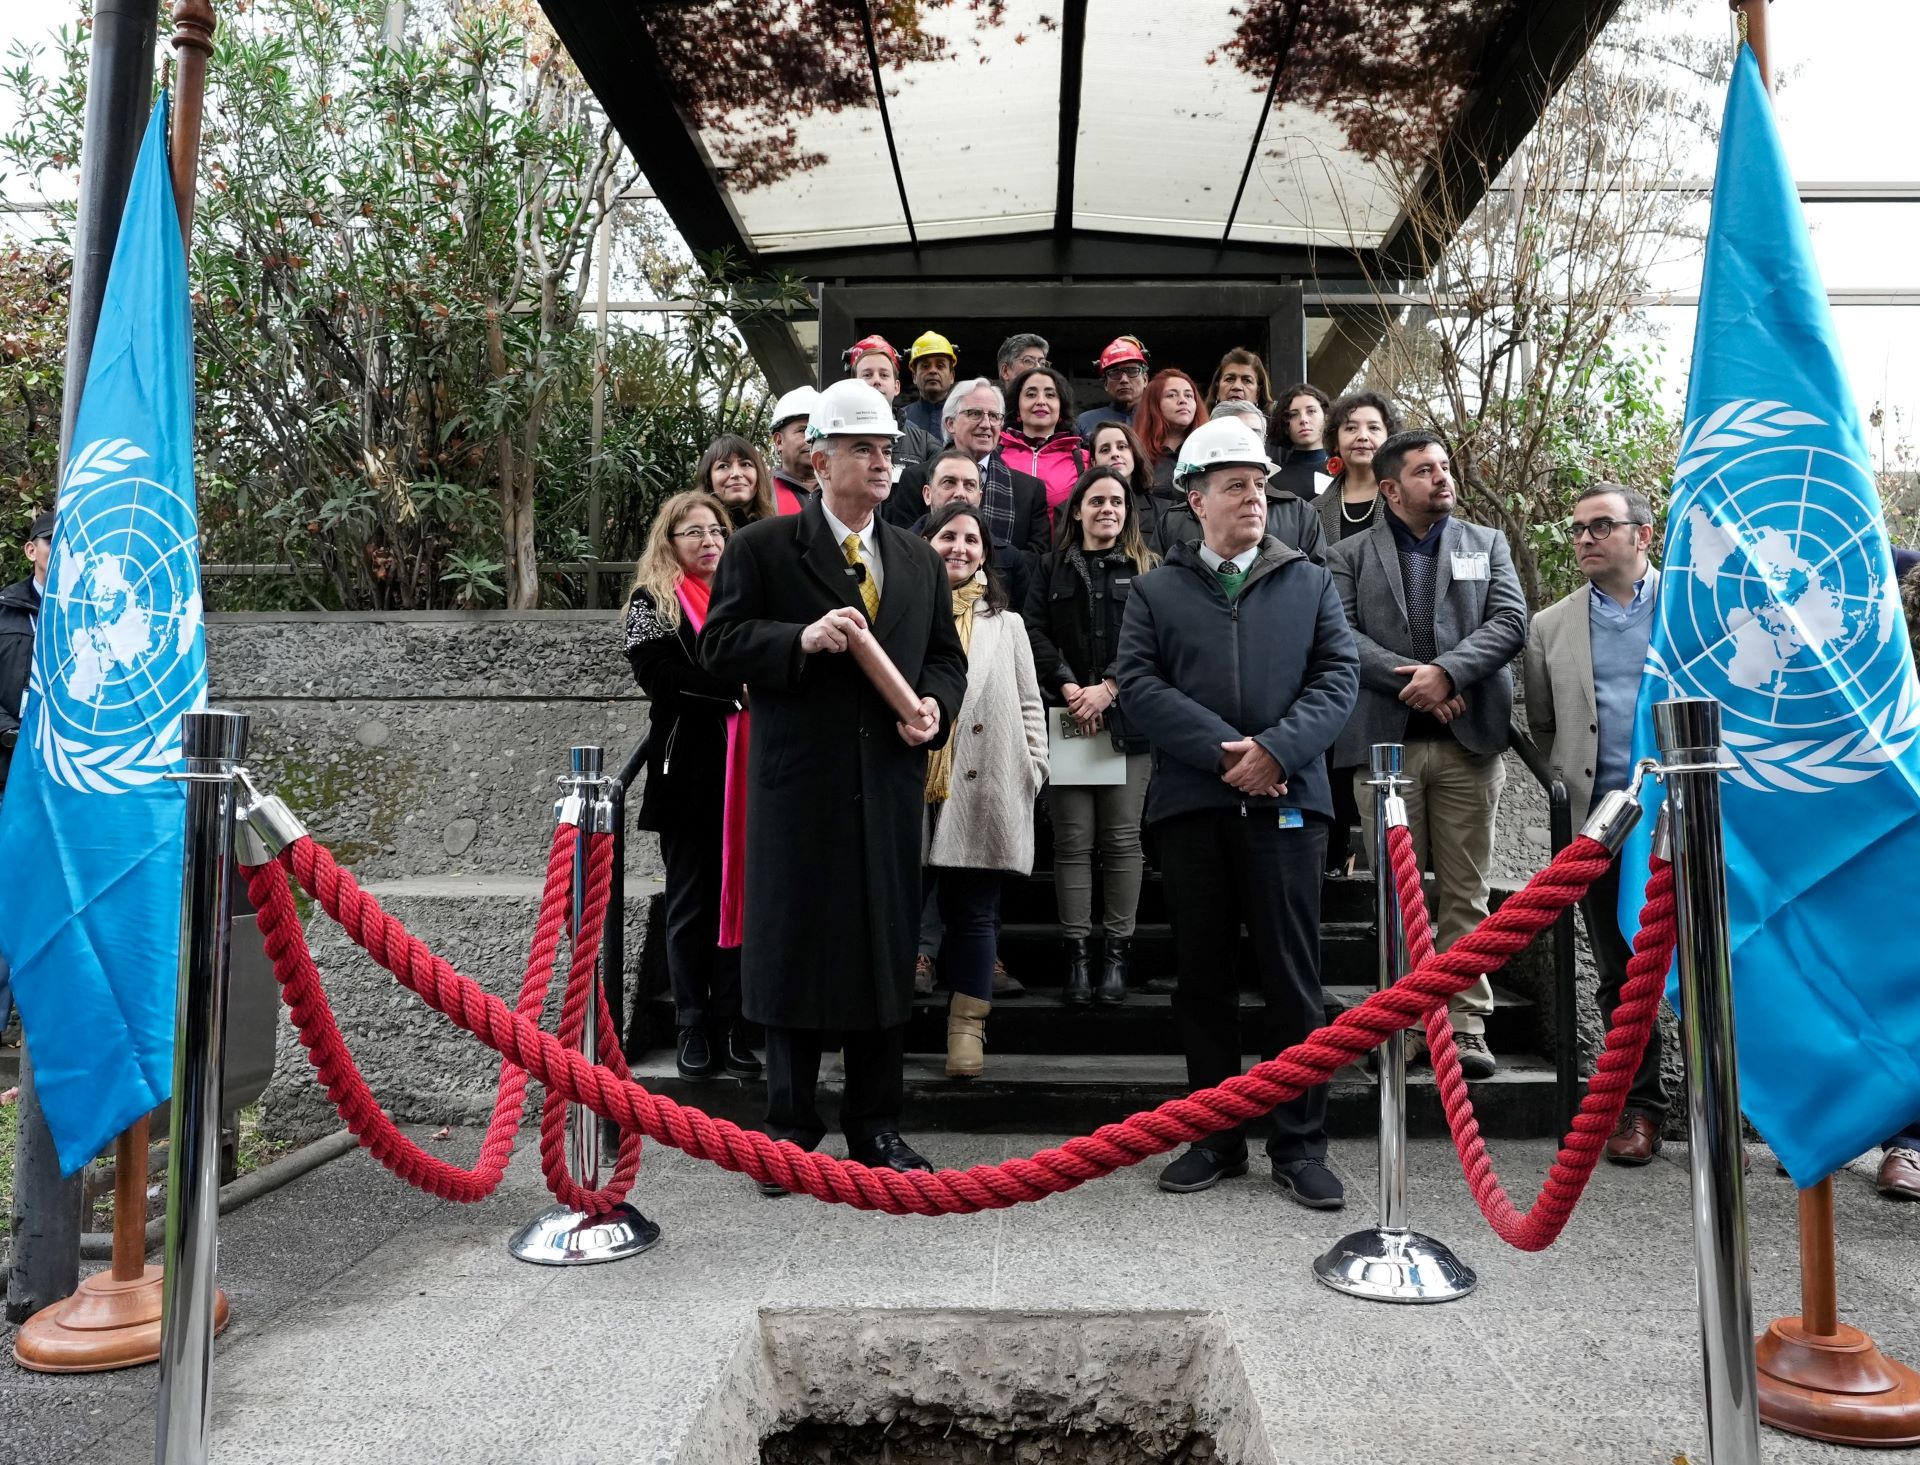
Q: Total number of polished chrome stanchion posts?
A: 4